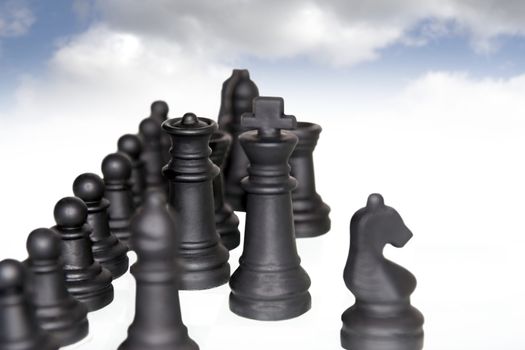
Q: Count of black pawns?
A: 8